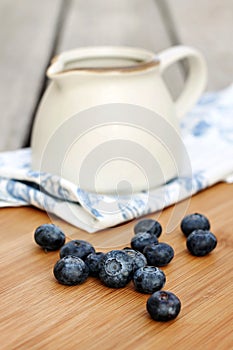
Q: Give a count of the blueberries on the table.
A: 13